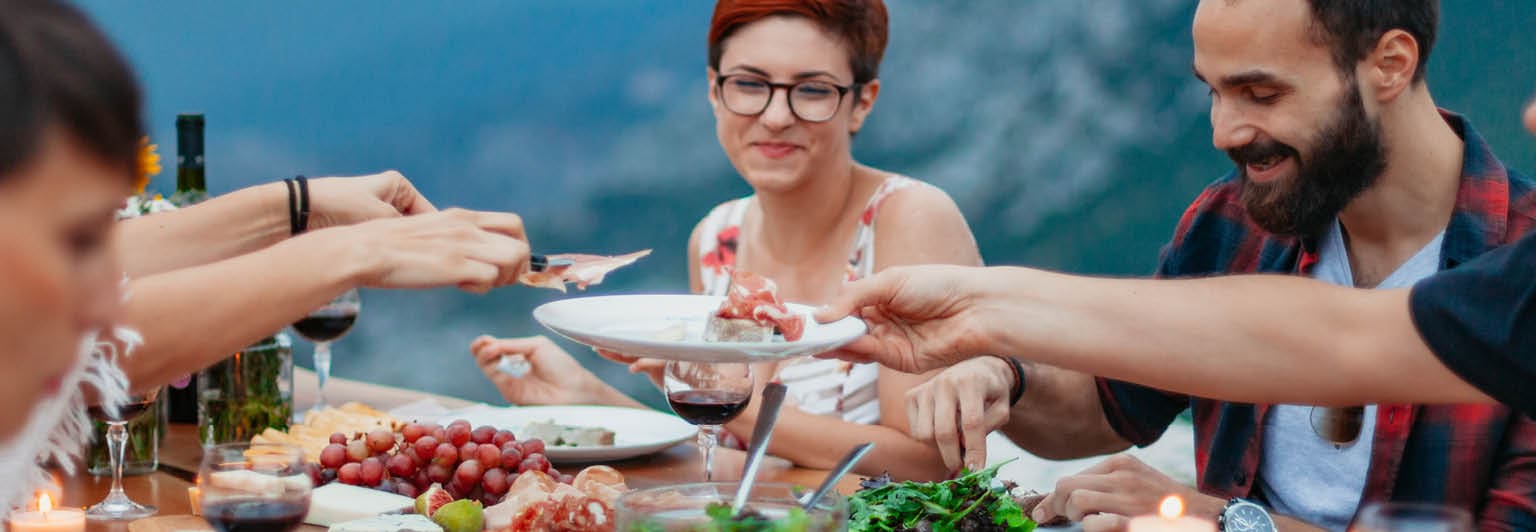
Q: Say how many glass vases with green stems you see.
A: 2